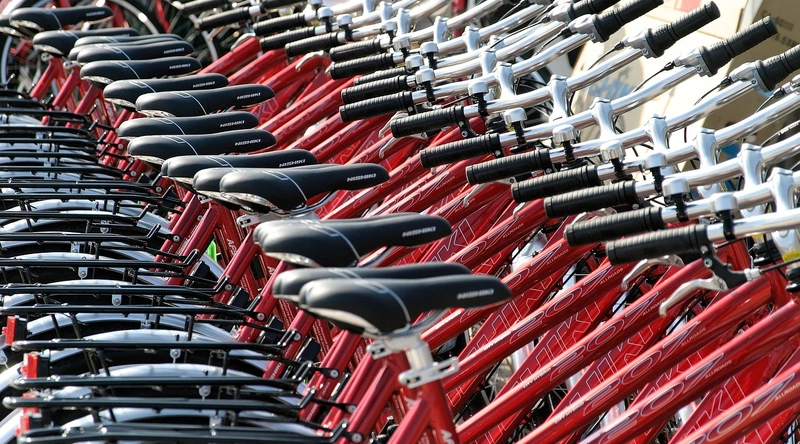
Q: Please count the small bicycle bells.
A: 15